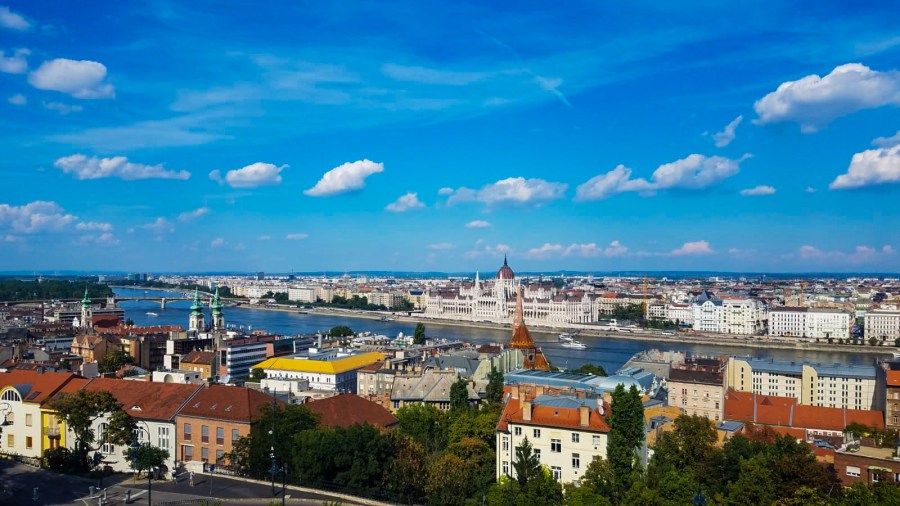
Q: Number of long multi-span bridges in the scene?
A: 1